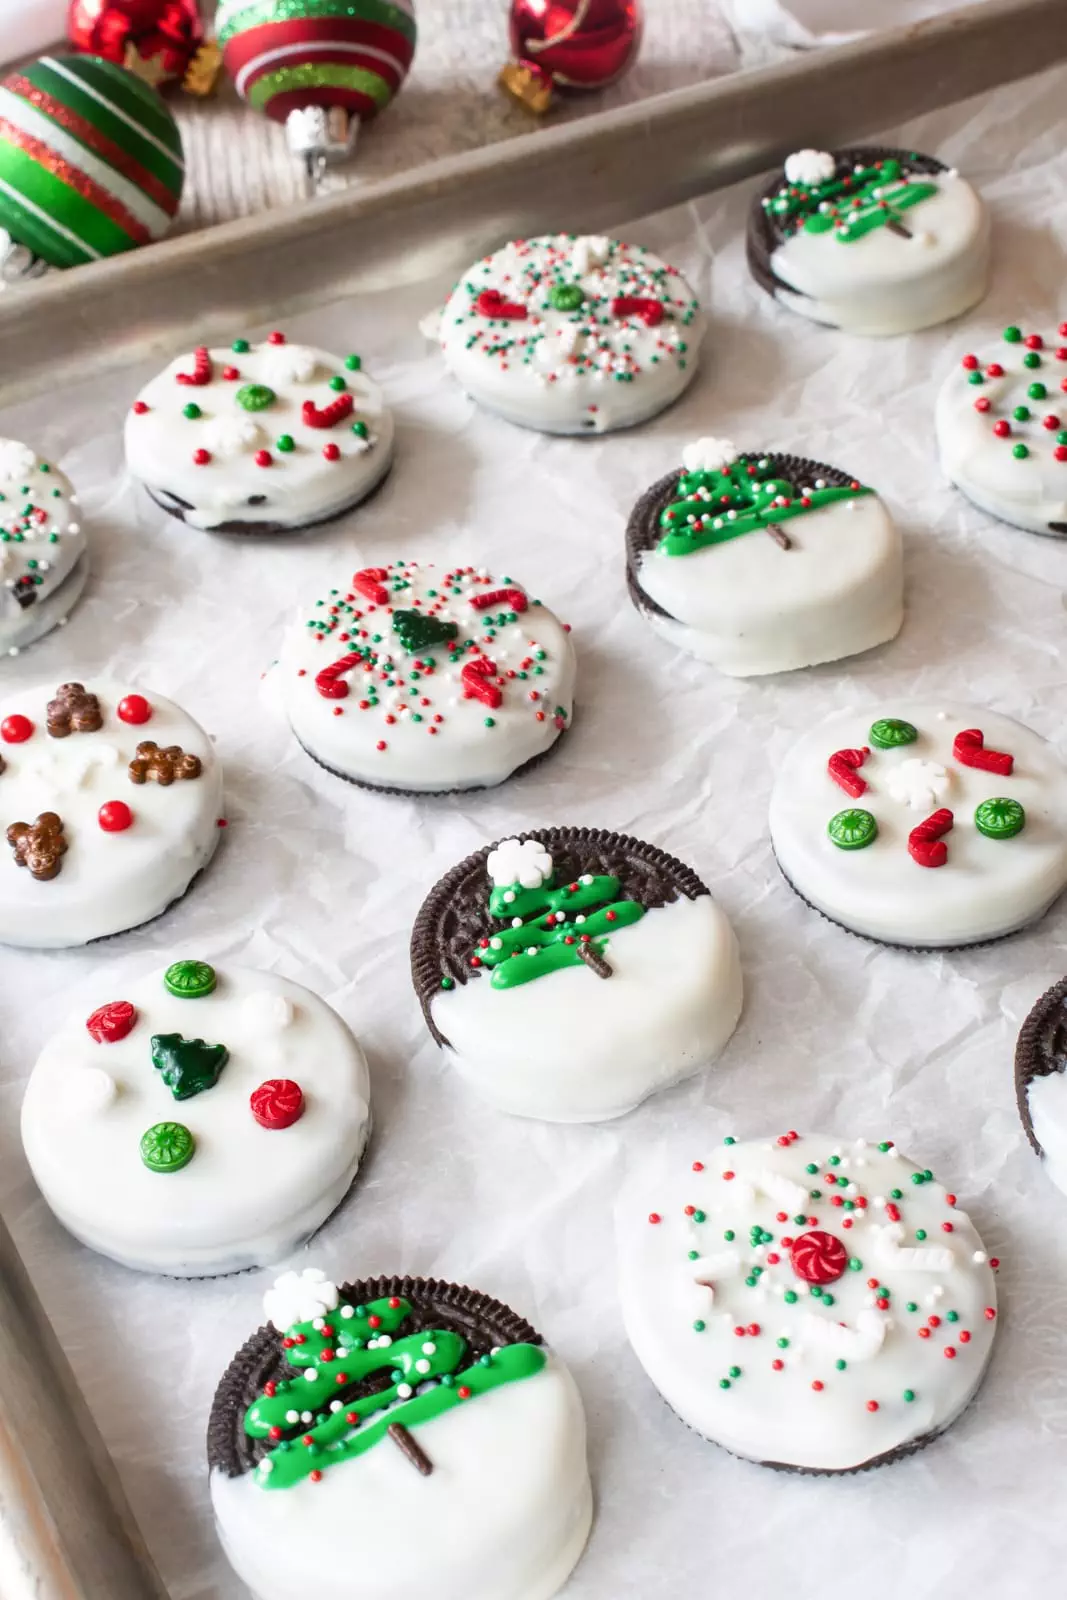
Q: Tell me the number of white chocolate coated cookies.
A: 14